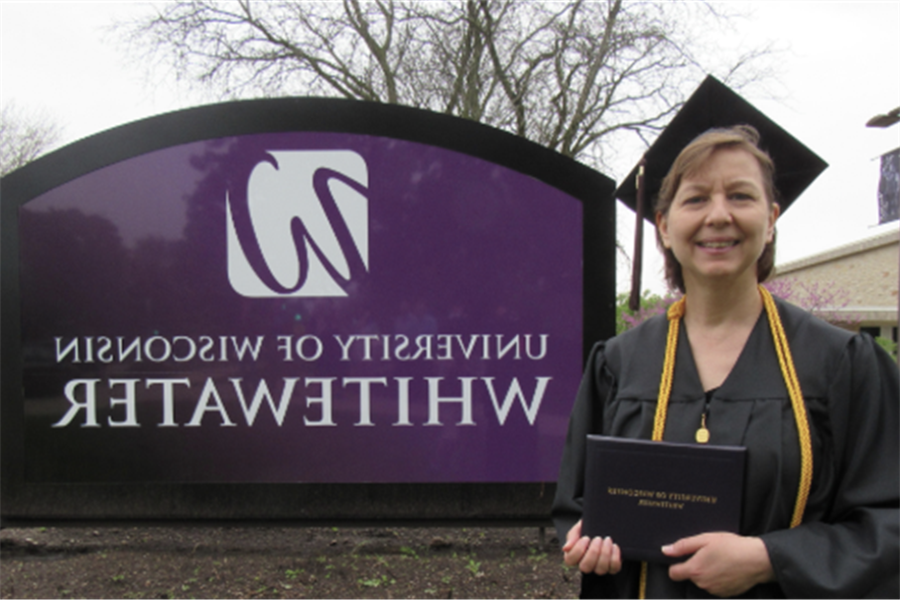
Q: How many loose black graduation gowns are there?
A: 1